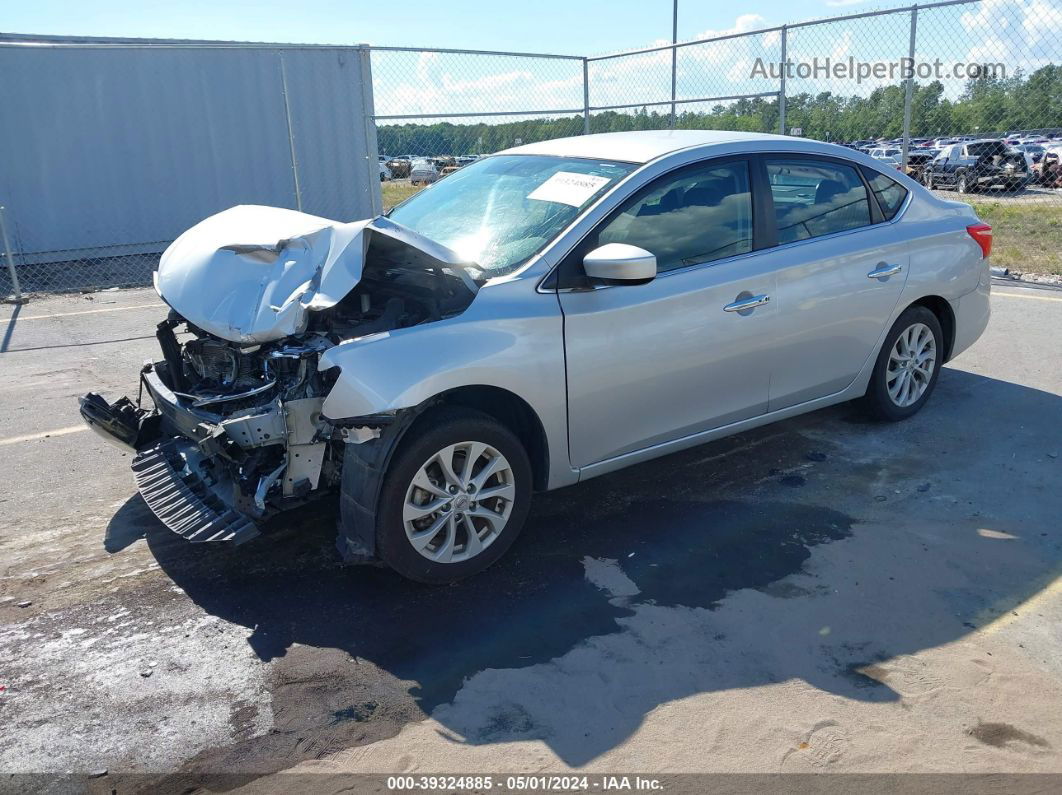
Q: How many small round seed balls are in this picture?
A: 0